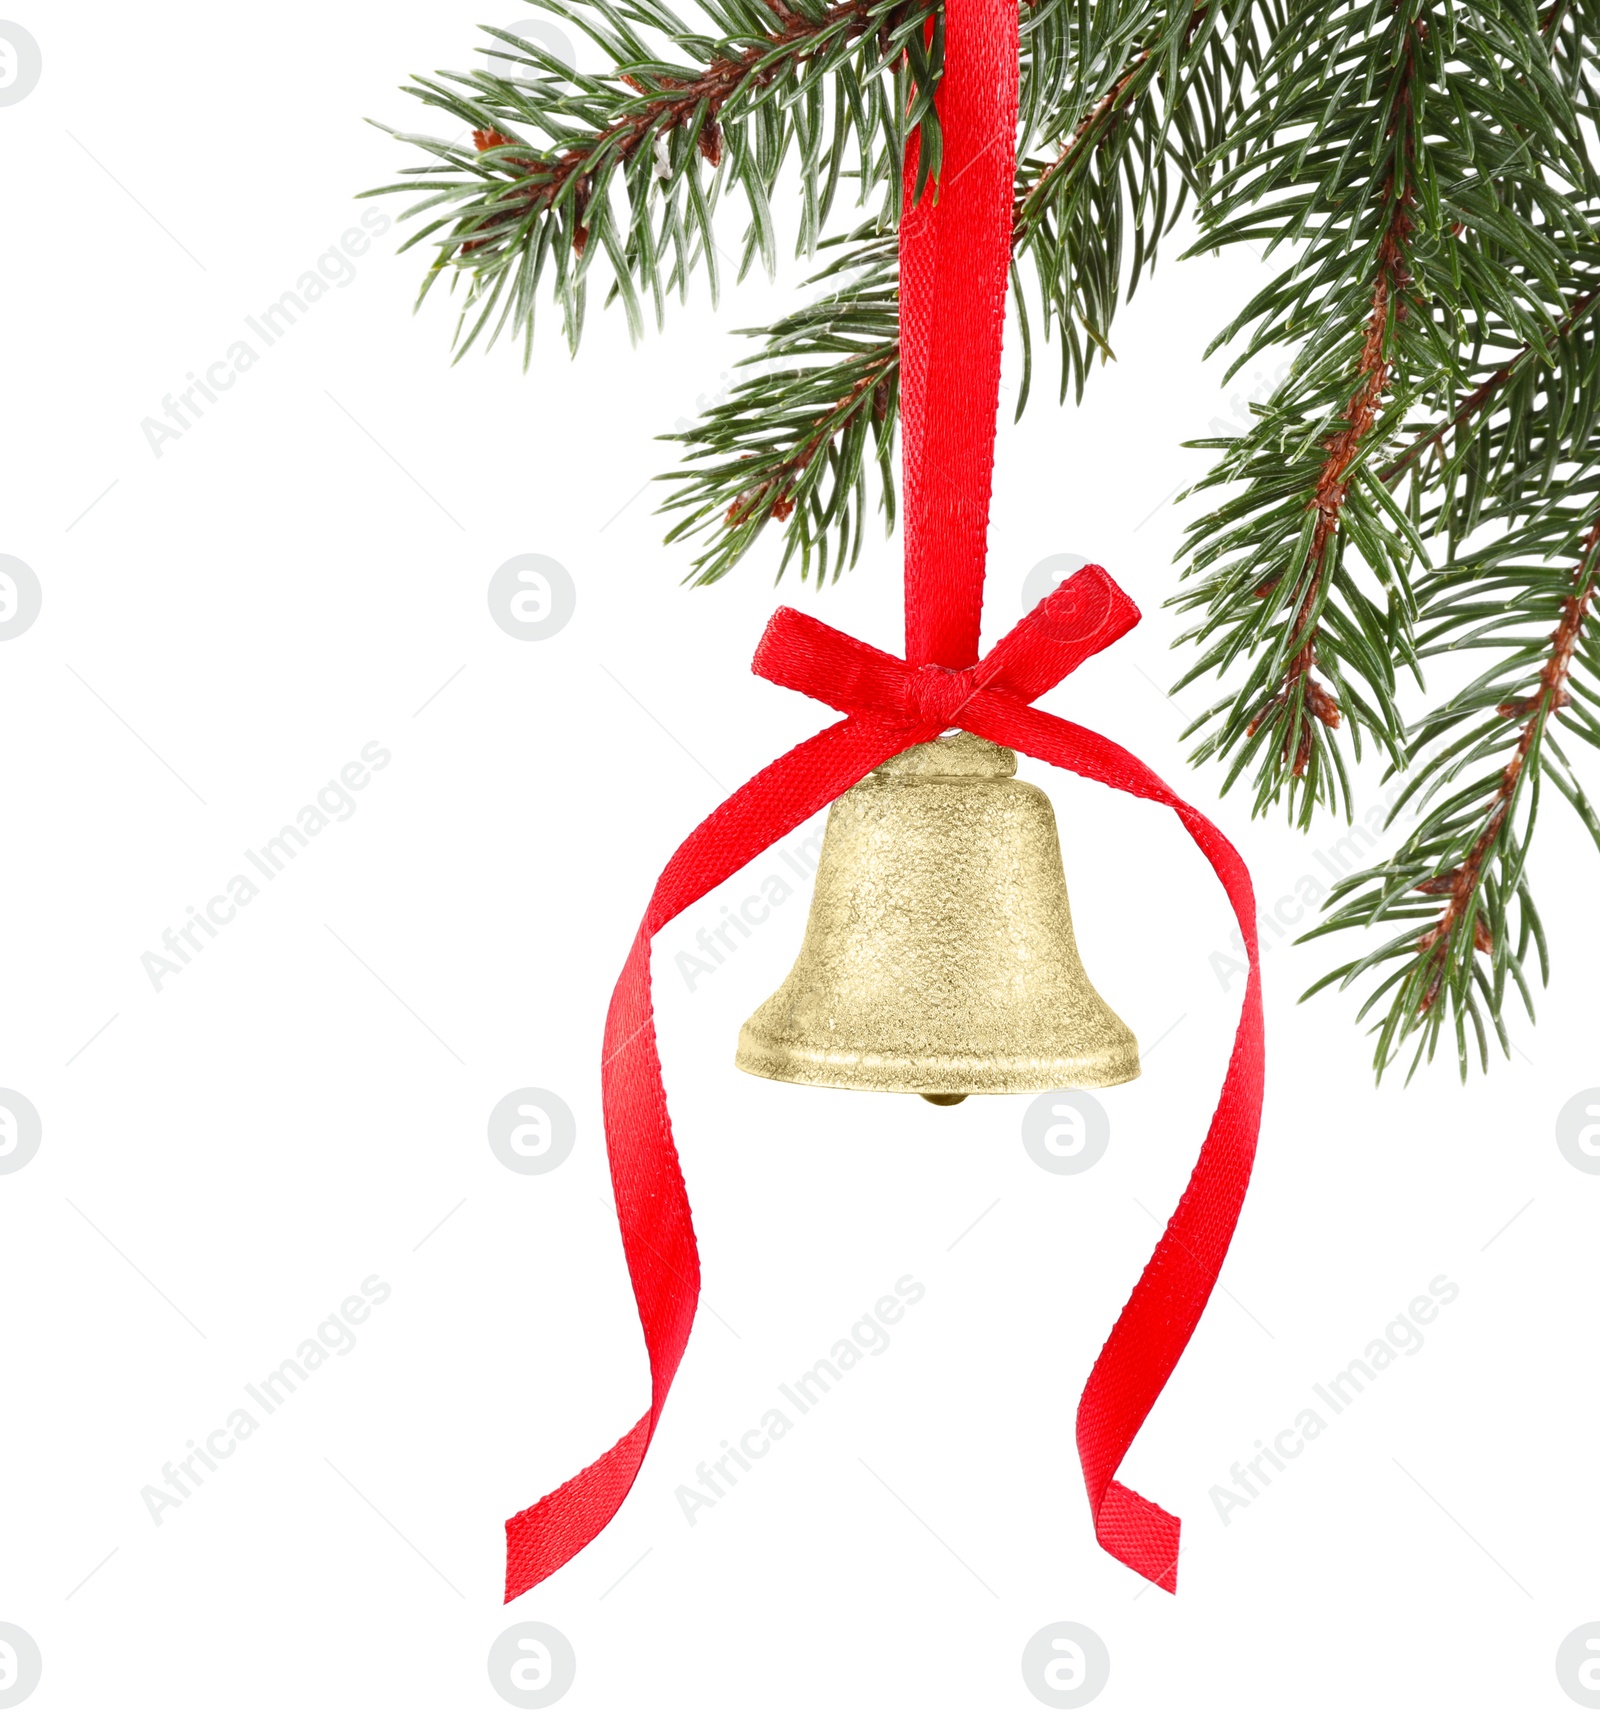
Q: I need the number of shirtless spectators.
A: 0